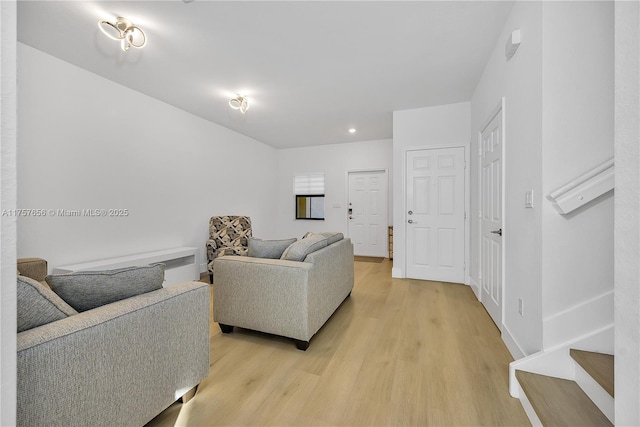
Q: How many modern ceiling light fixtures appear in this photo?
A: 2